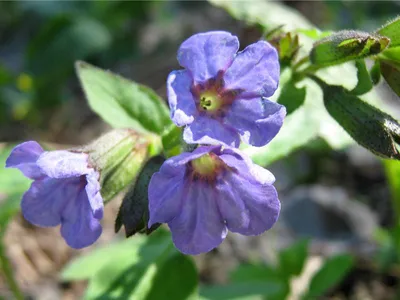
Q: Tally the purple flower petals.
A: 15